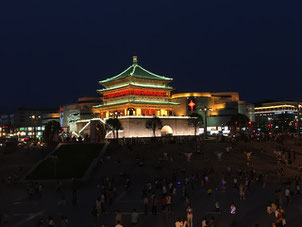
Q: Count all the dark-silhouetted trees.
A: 5